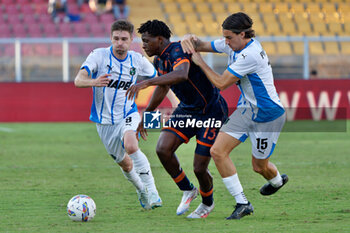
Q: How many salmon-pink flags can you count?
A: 0